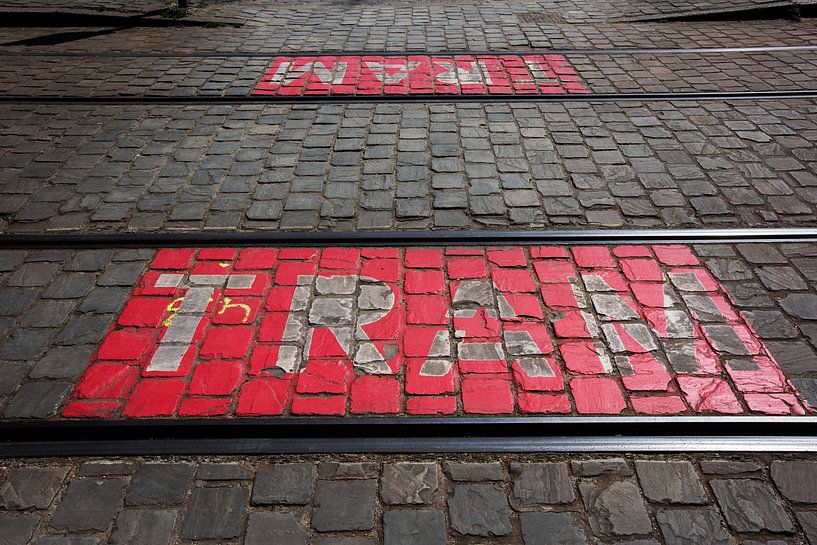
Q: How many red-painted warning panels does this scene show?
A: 2